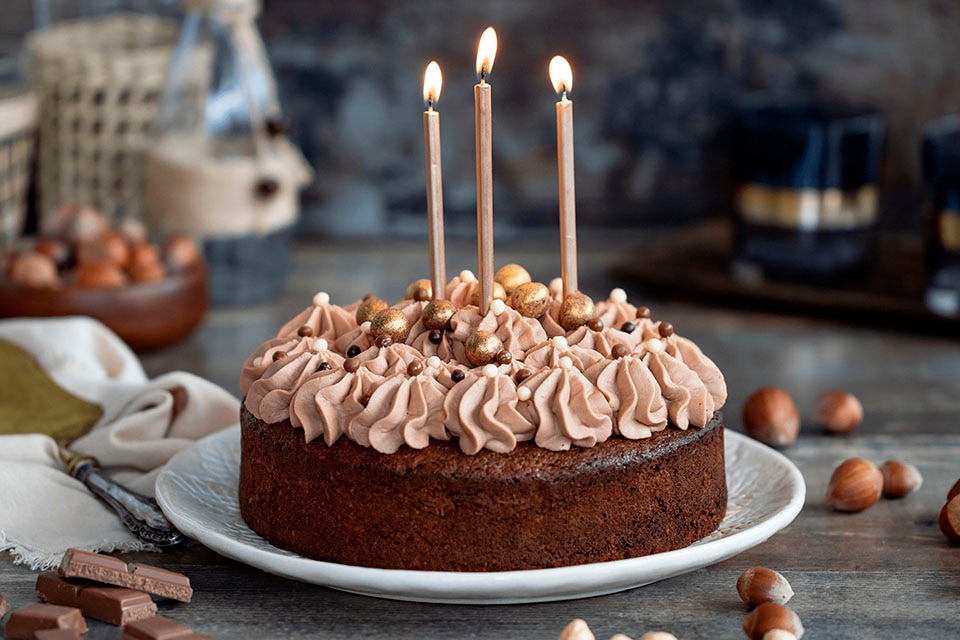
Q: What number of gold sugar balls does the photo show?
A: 9